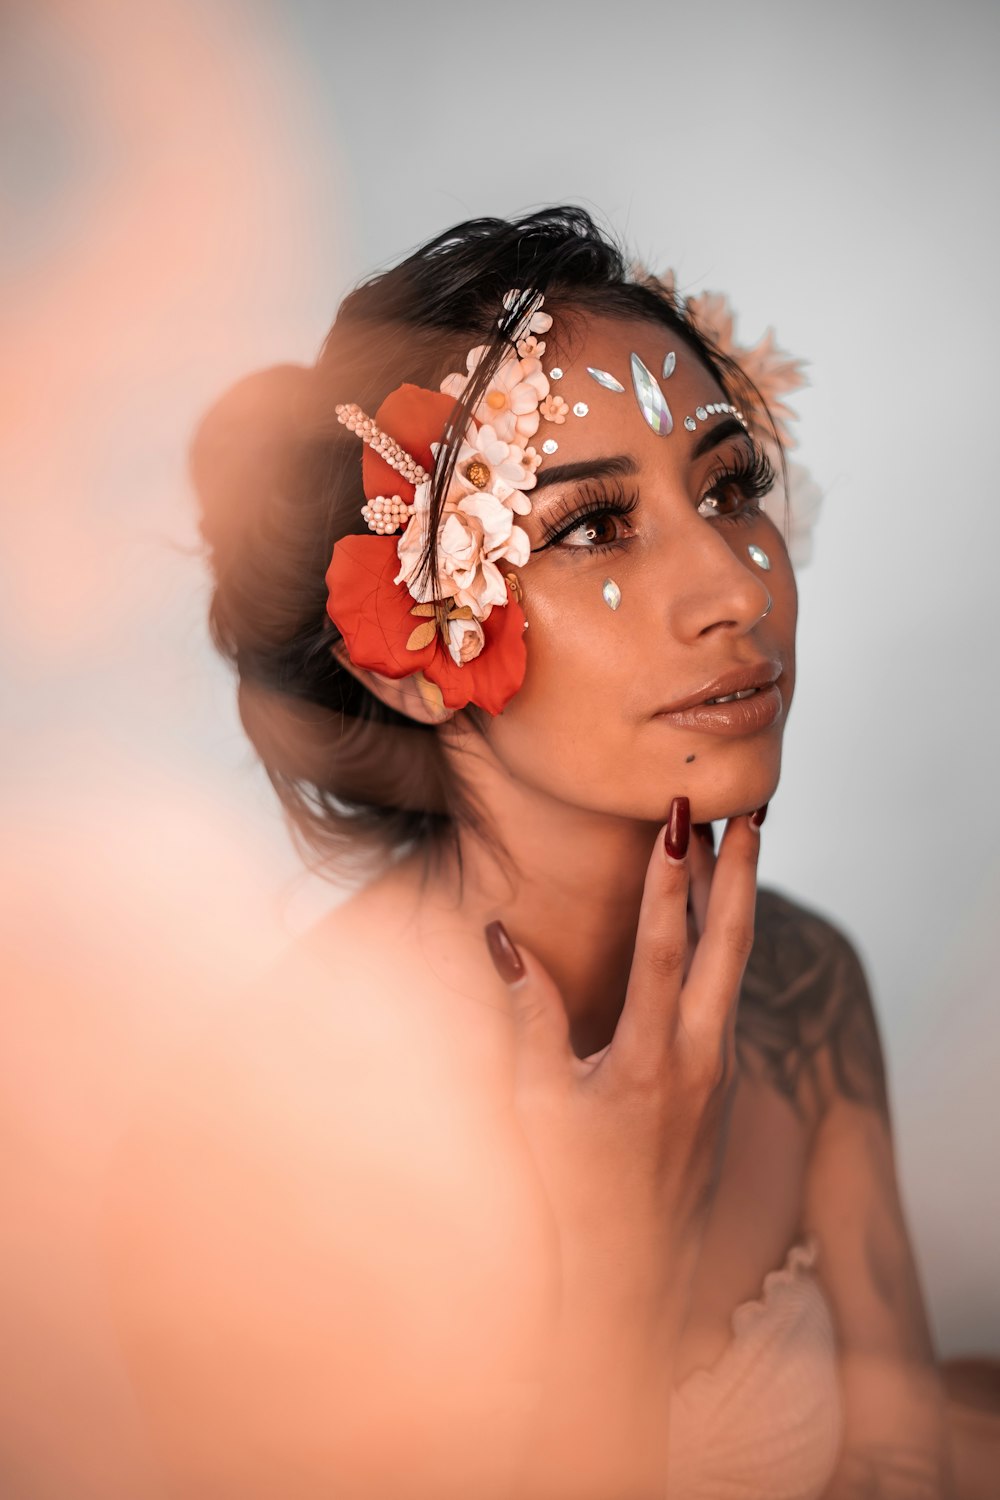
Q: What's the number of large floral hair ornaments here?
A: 2